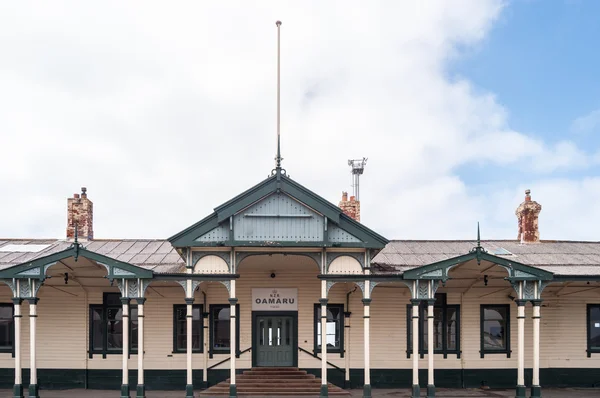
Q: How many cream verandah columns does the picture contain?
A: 12